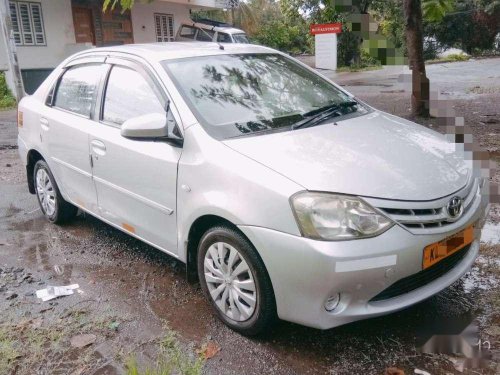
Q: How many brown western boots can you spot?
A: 0